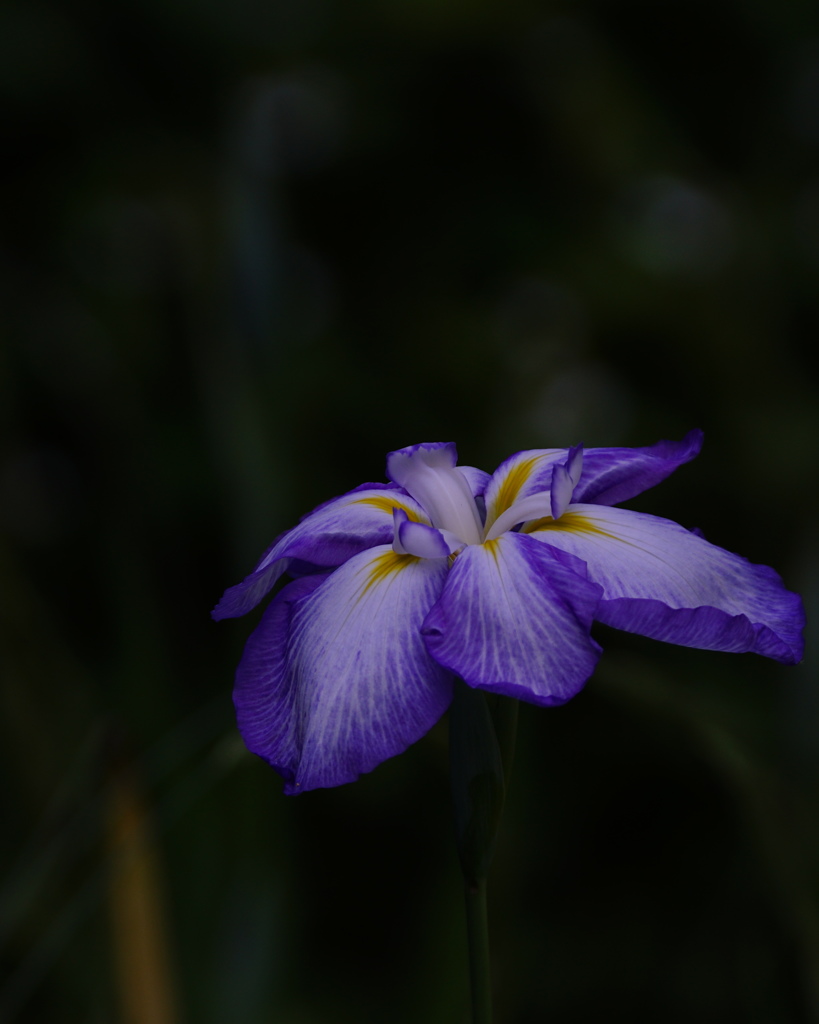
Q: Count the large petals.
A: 5